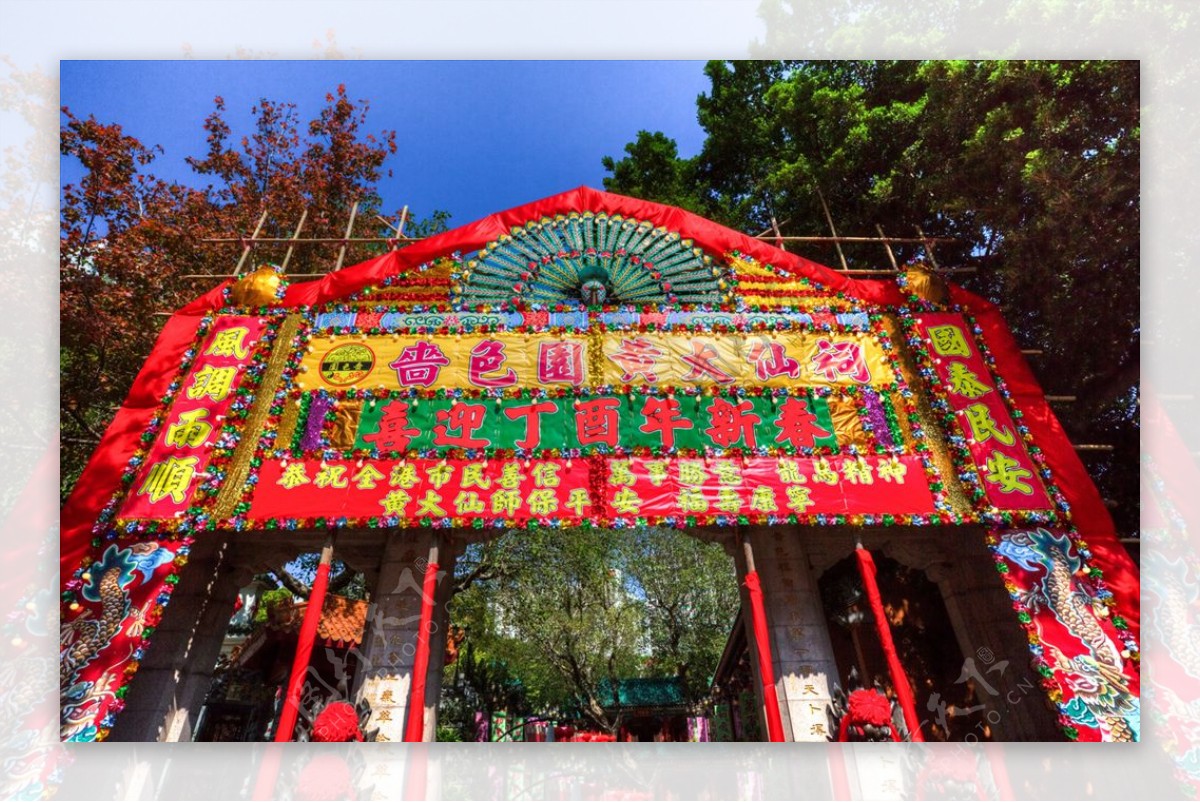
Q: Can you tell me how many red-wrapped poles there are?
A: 4